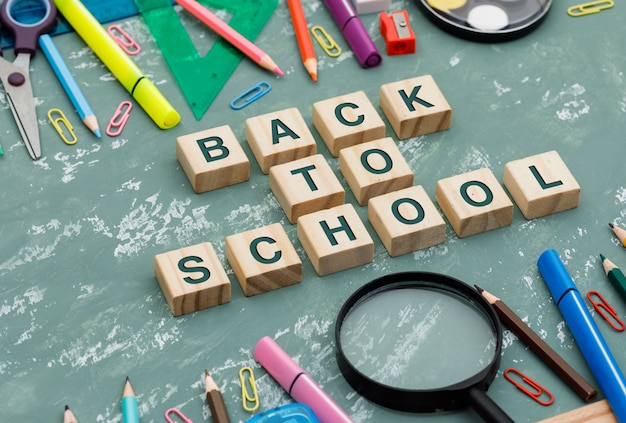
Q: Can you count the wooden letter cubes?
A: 12